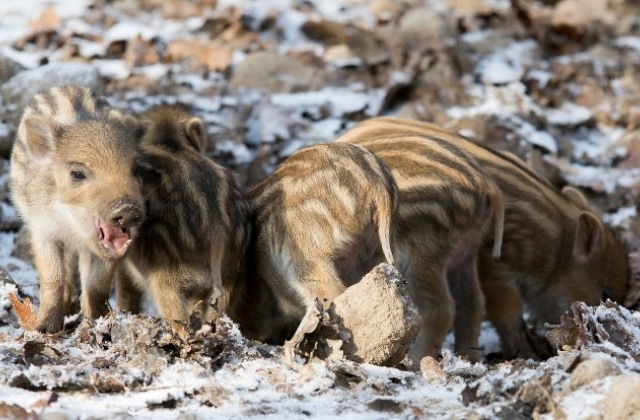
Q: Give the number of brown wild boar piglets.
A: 5